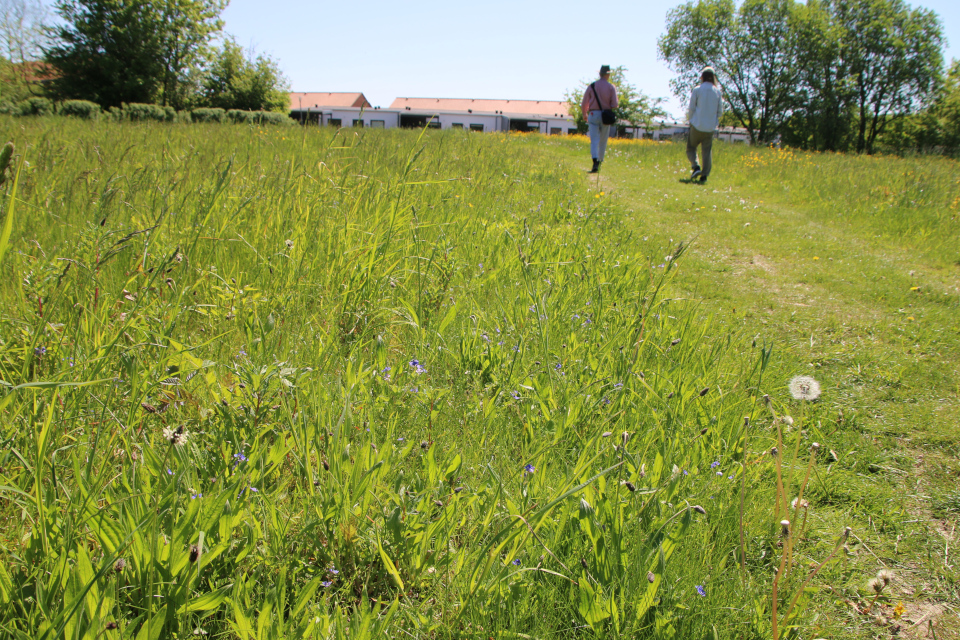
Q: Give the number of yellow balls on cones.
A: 0